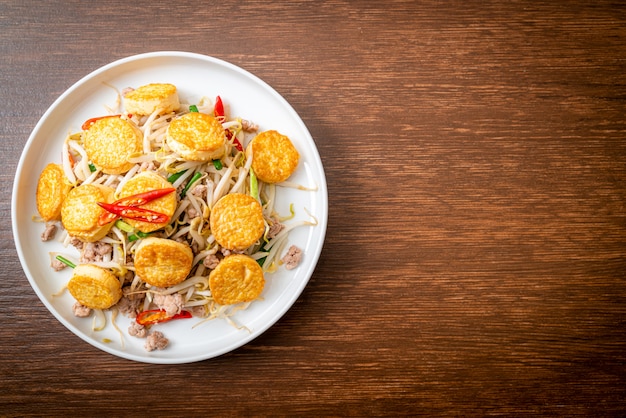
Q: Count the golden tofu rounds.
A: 11